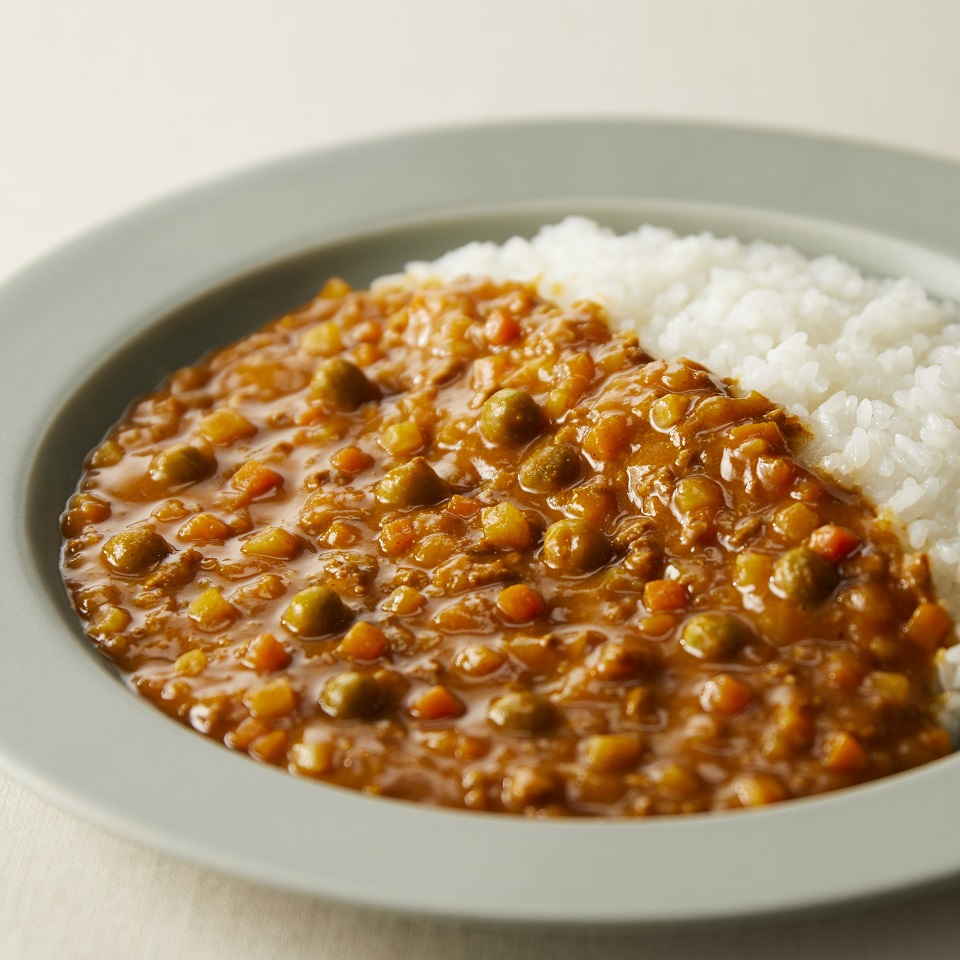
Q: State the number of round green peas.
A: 12